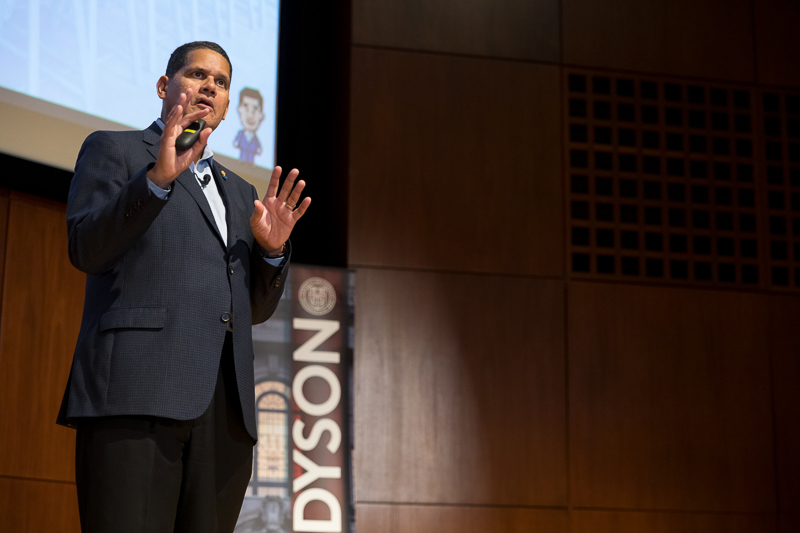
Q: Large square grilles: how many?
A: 2